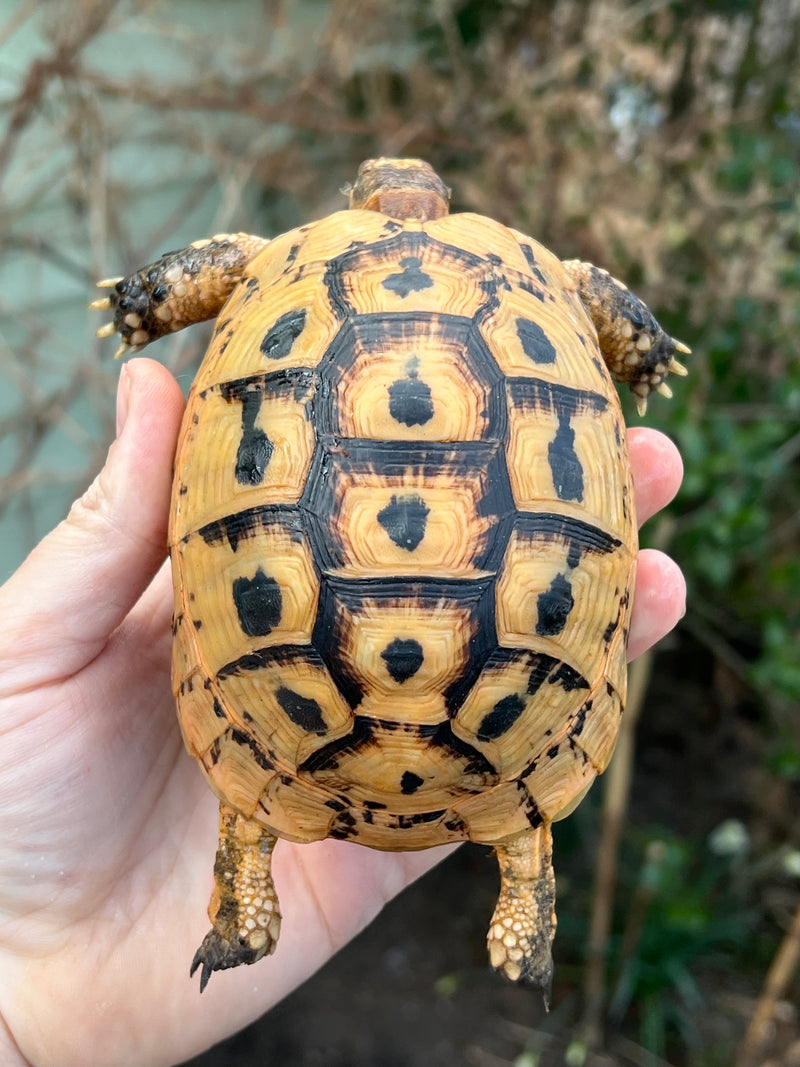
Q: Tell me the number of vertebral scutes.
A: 5